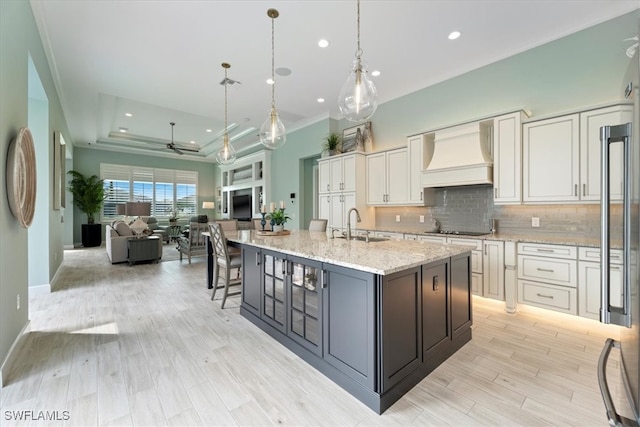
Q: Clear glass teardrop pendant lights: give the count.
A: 3